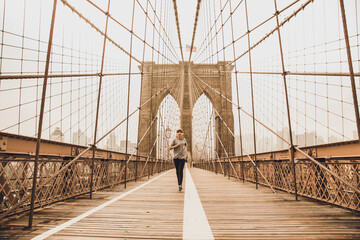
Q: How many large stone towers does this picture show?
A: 1